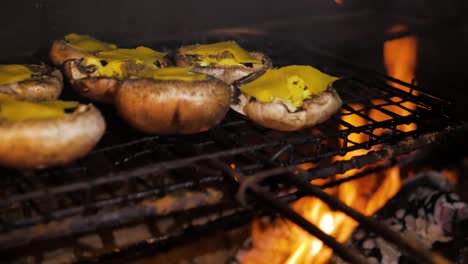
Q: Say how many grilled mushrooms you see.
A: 7